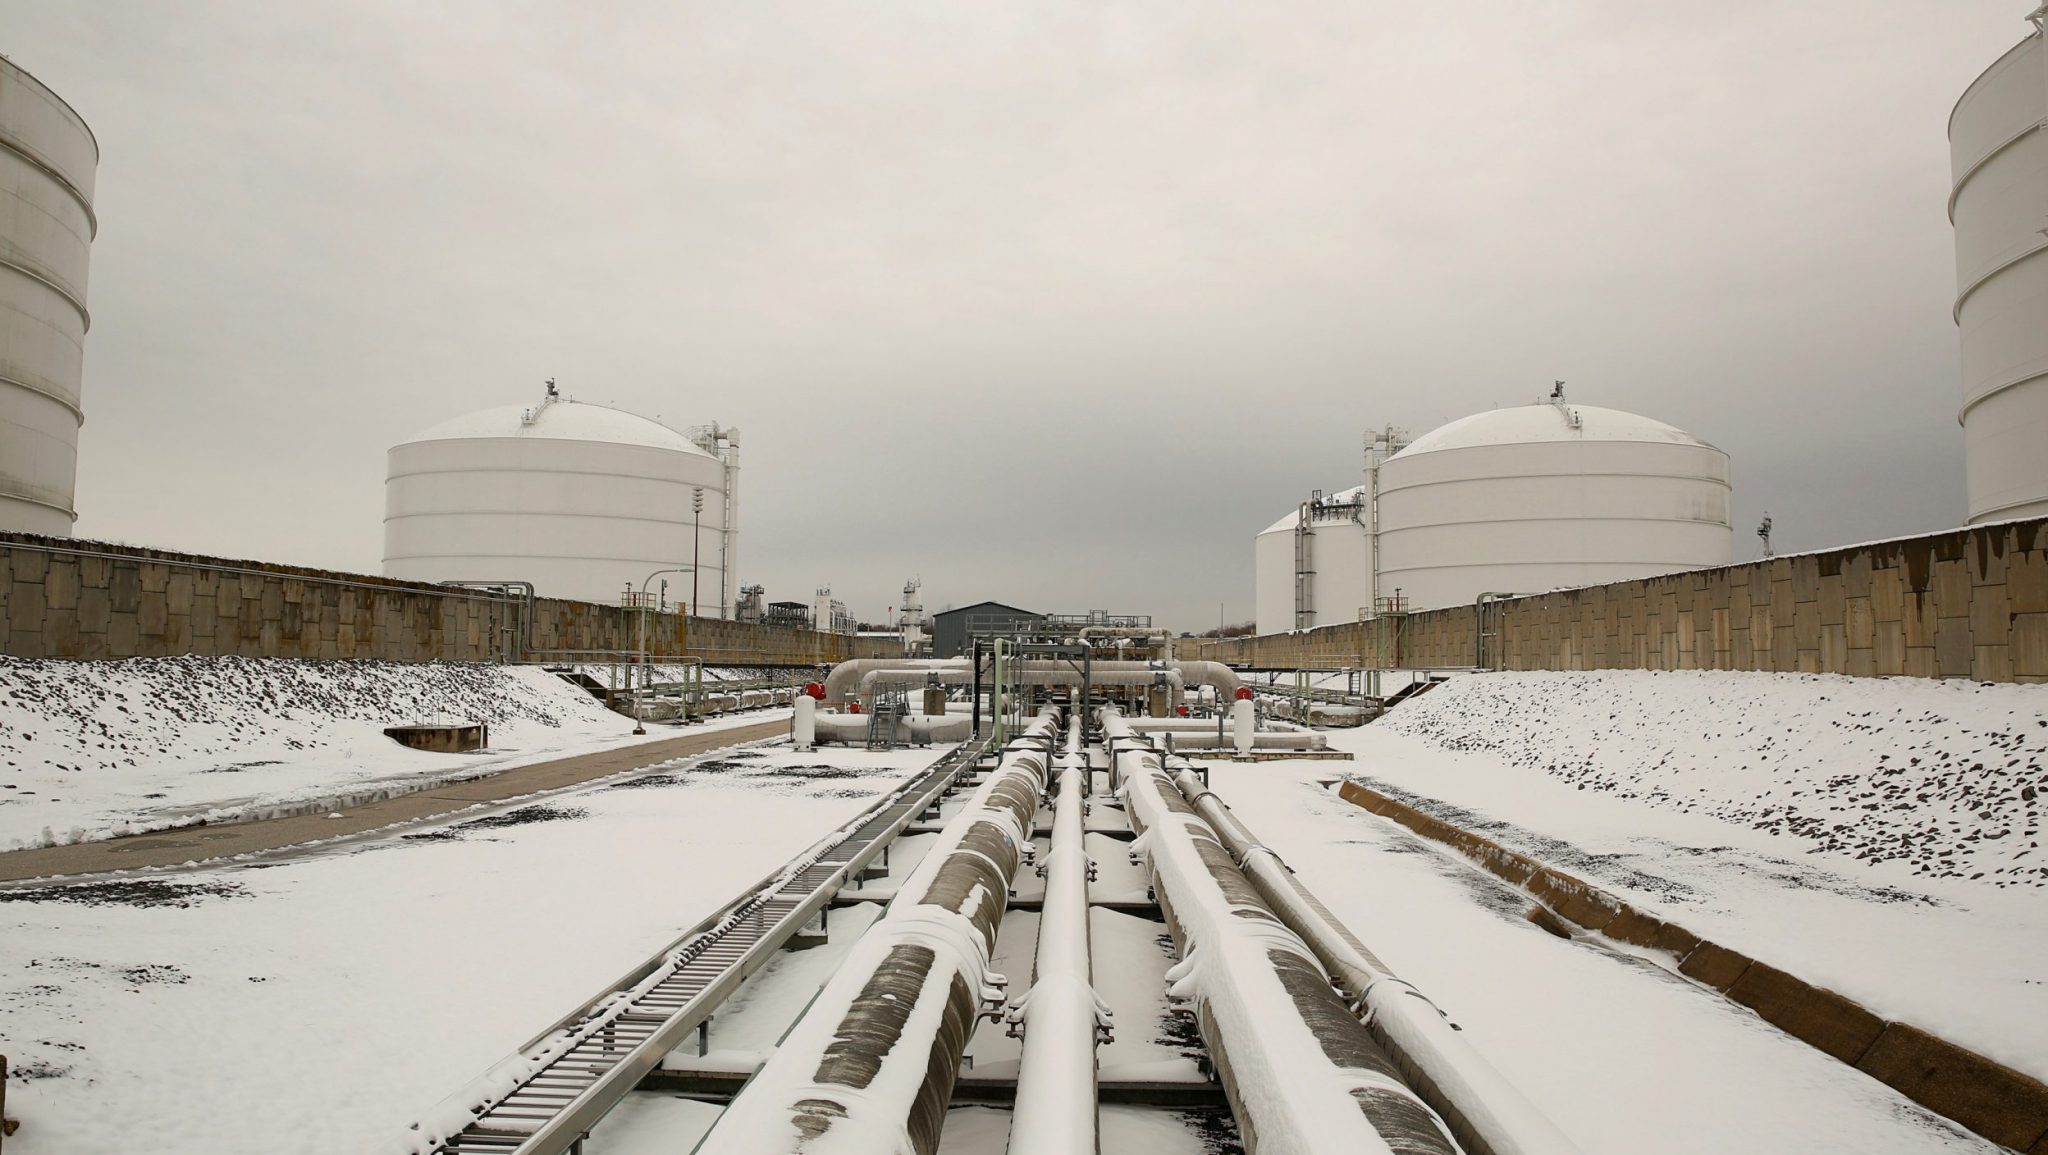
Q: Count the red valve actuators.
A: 4